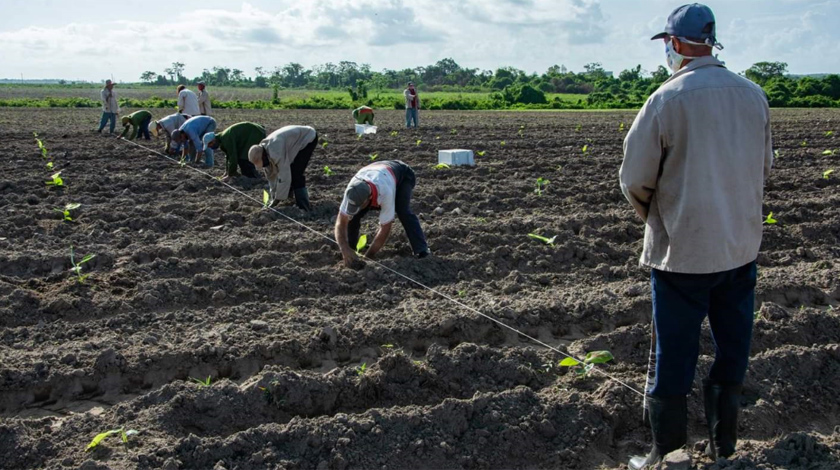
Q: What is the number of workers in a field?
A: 12